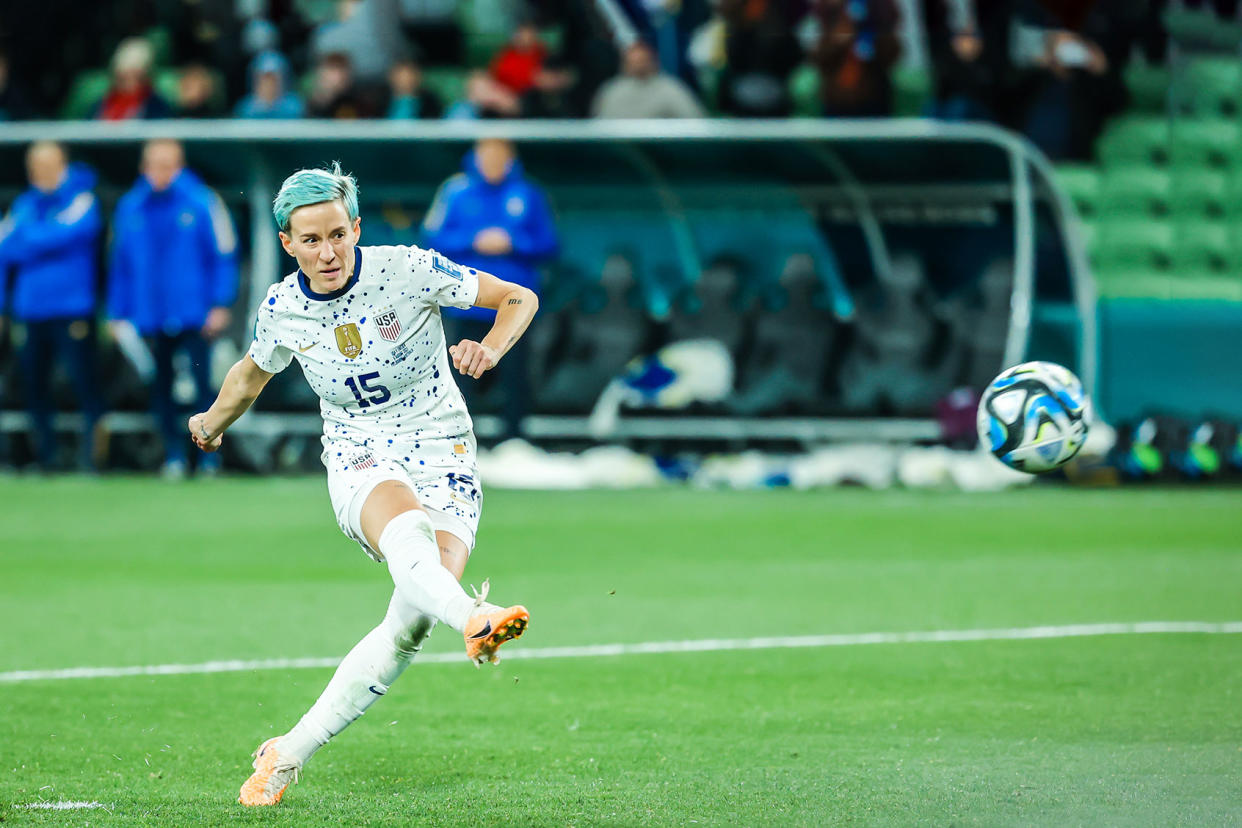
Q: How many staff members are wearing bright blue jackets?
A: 3